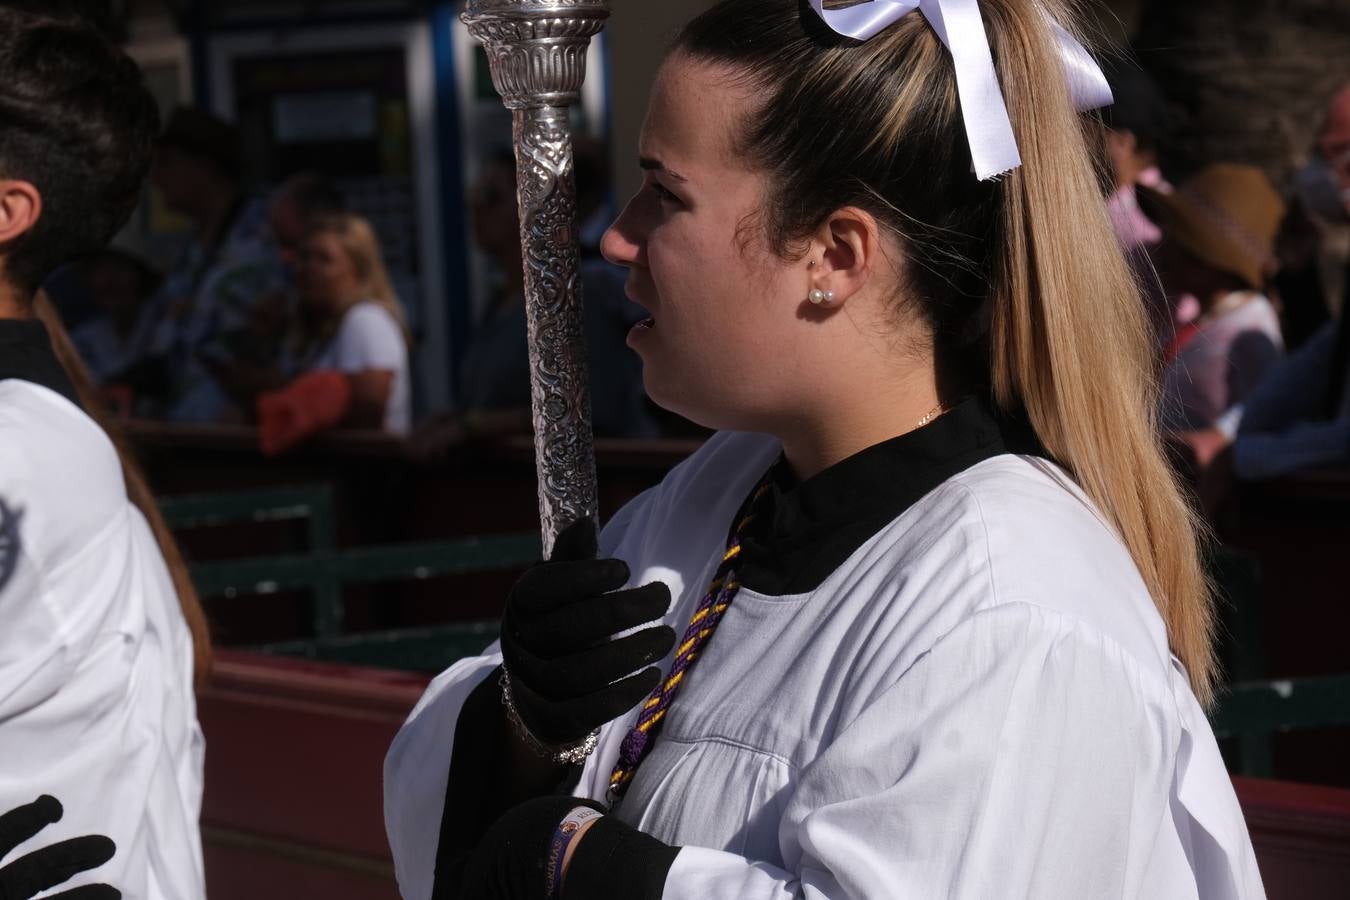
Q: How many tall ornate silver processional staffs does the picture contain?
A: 1